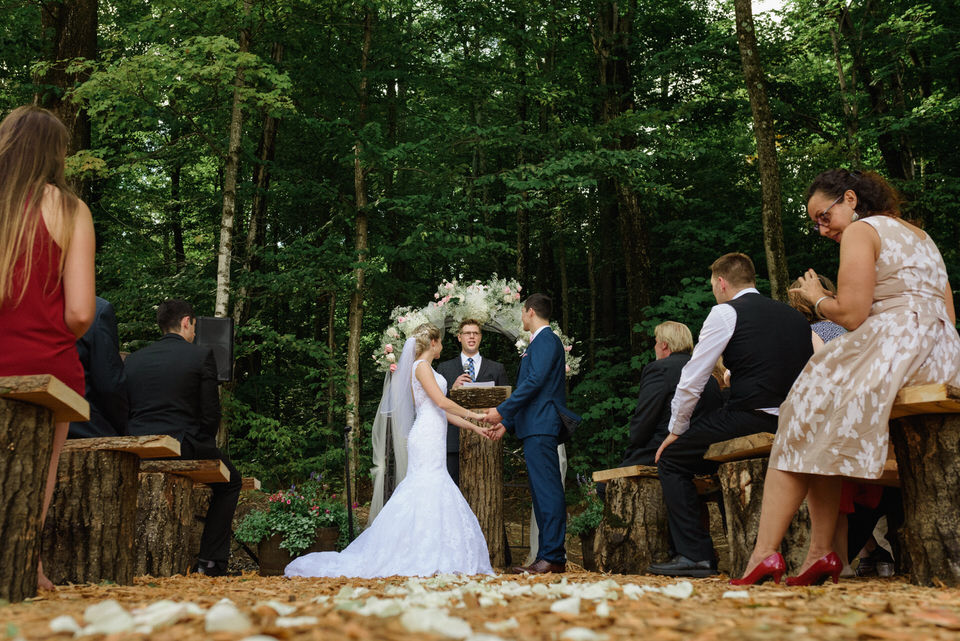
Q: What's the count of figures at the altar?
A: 3